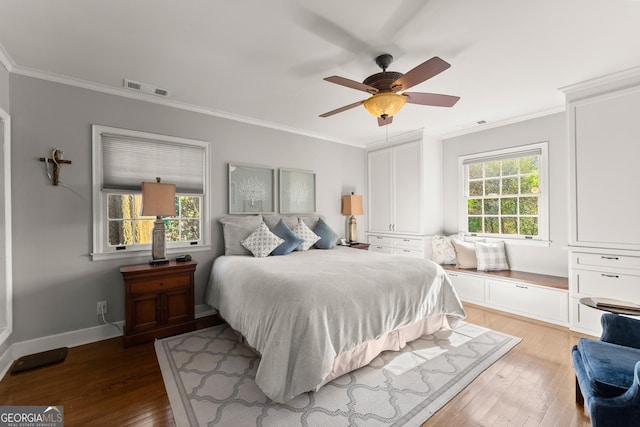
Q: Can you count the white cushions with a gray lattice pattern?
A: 2